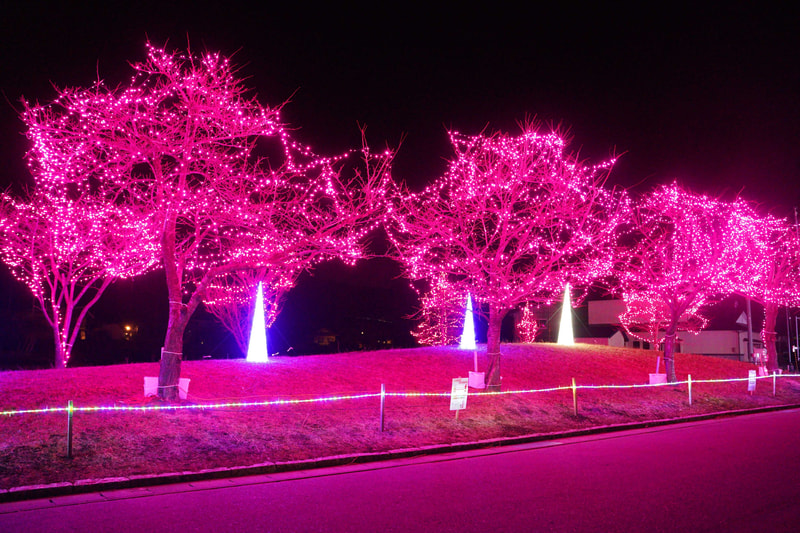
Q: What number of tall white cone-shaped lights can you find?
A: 3